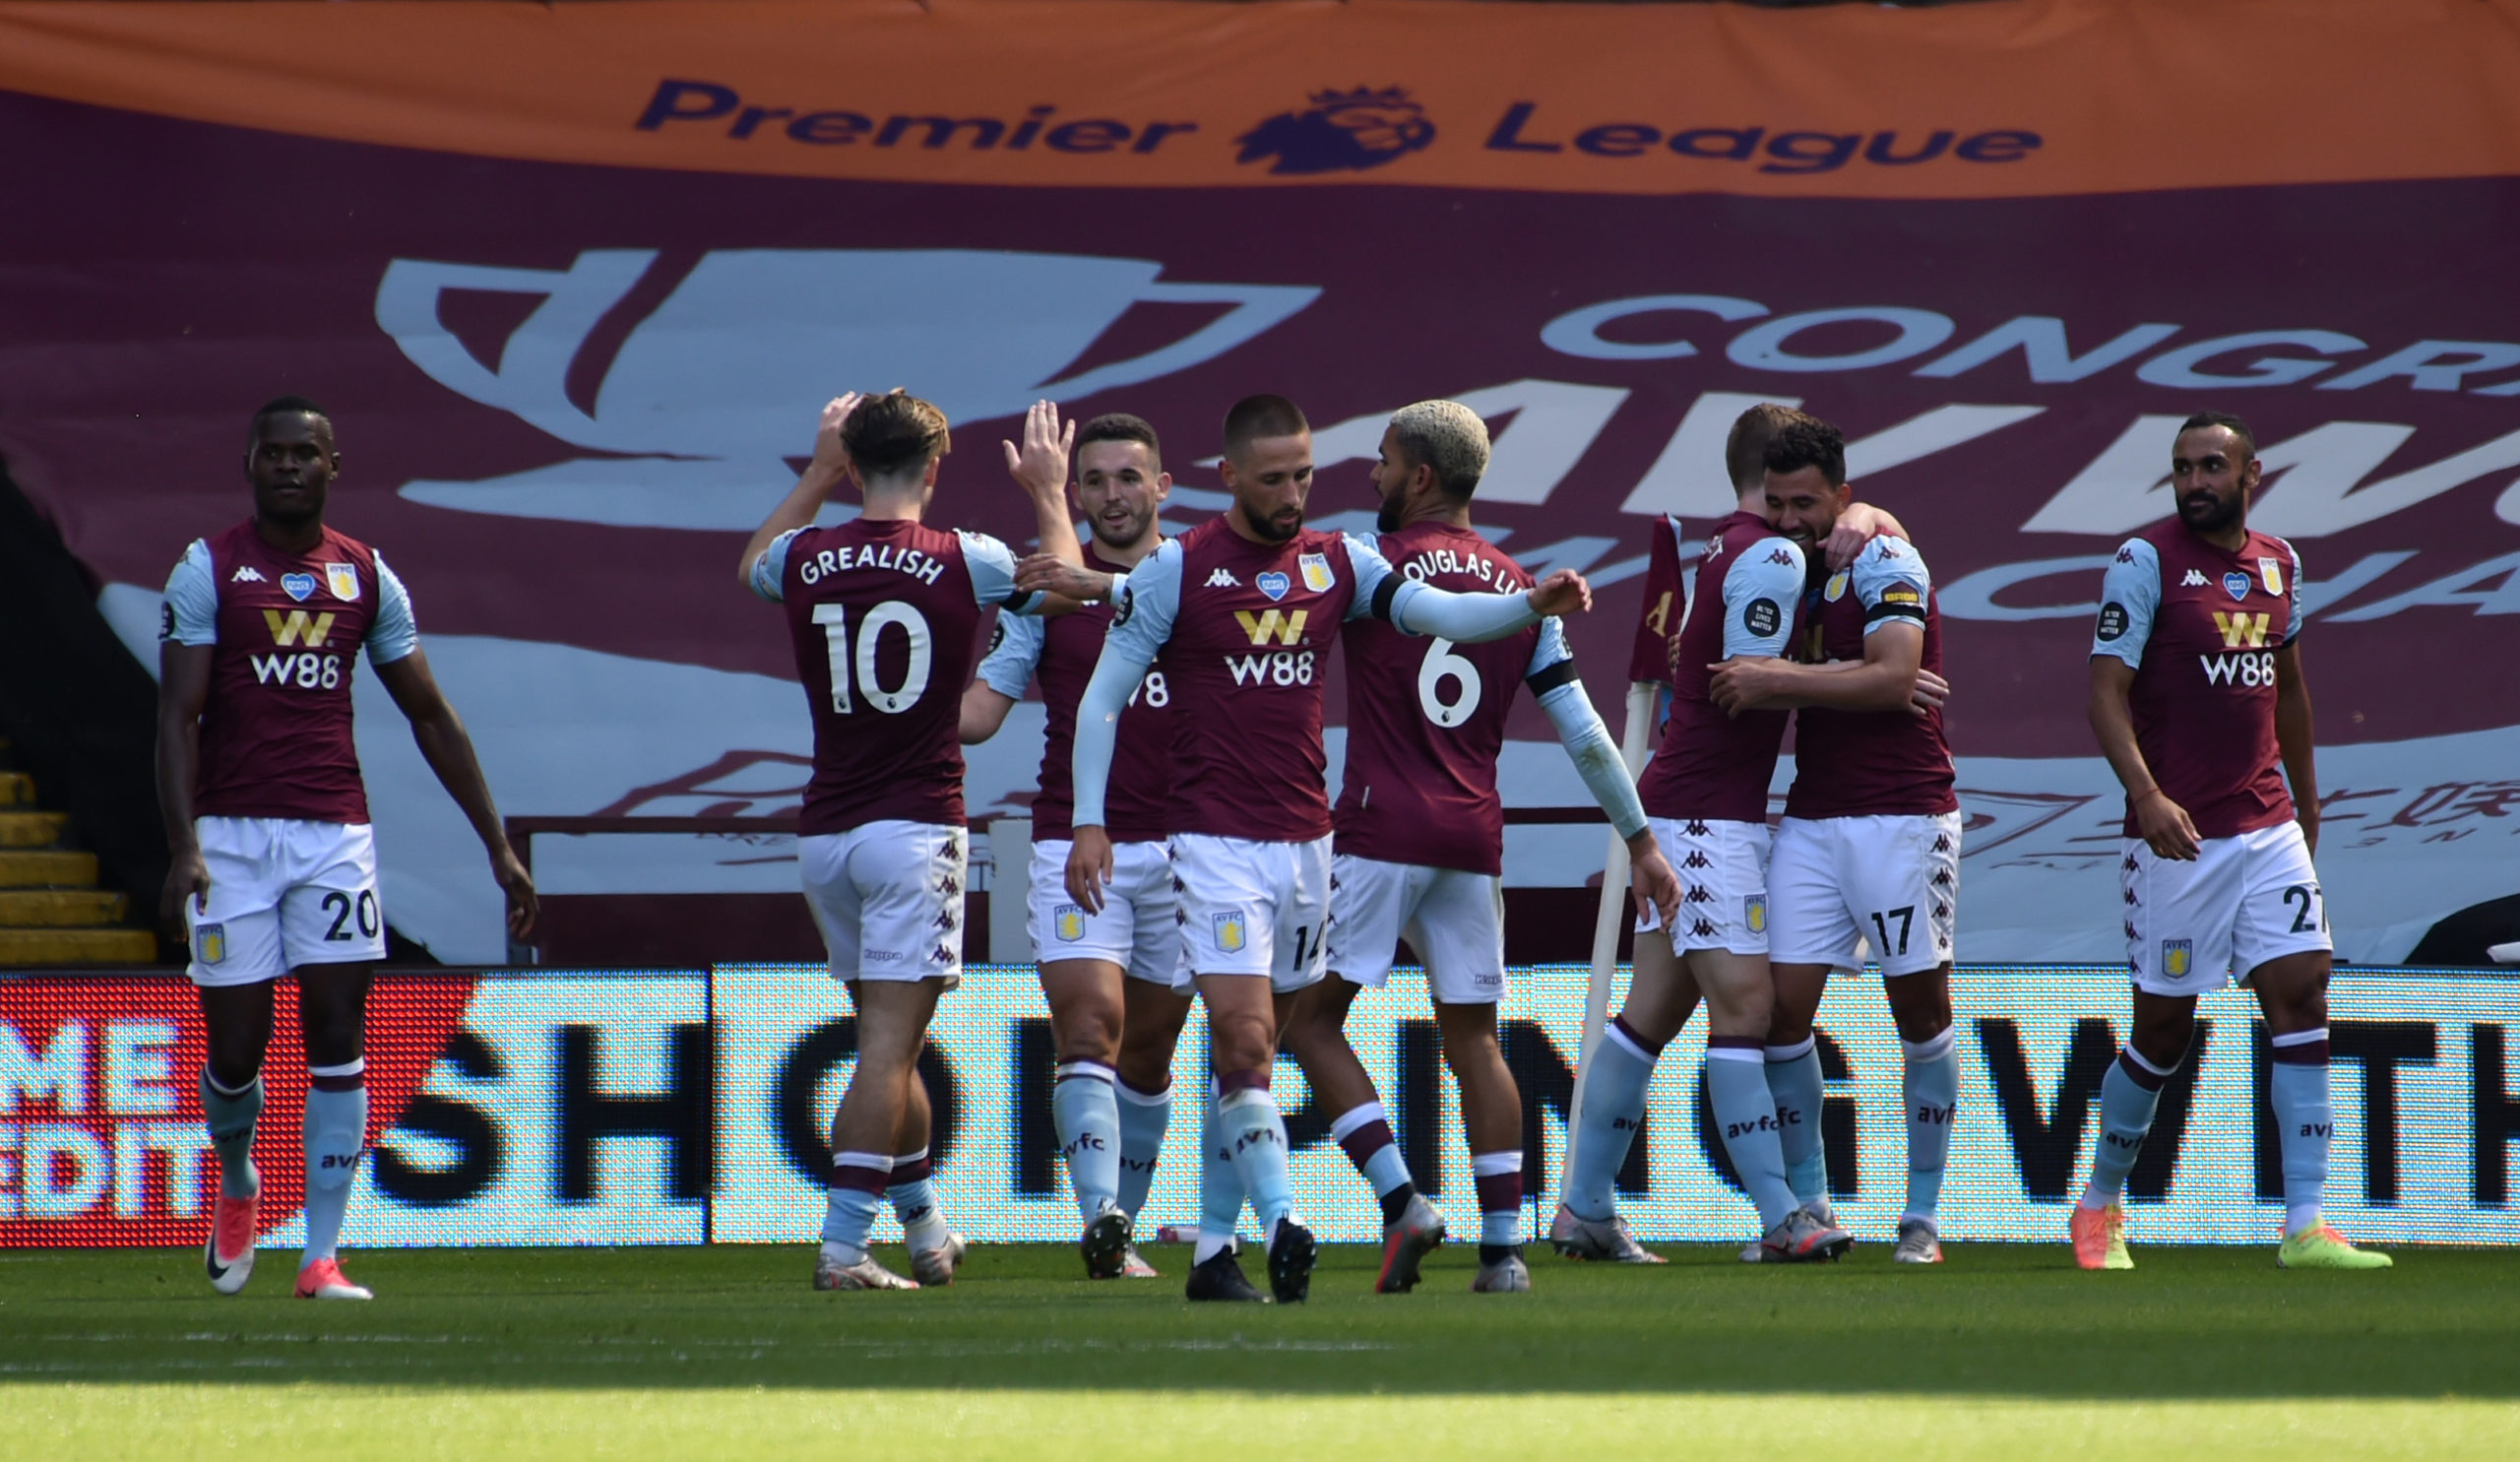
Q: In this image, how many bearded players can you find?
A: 5